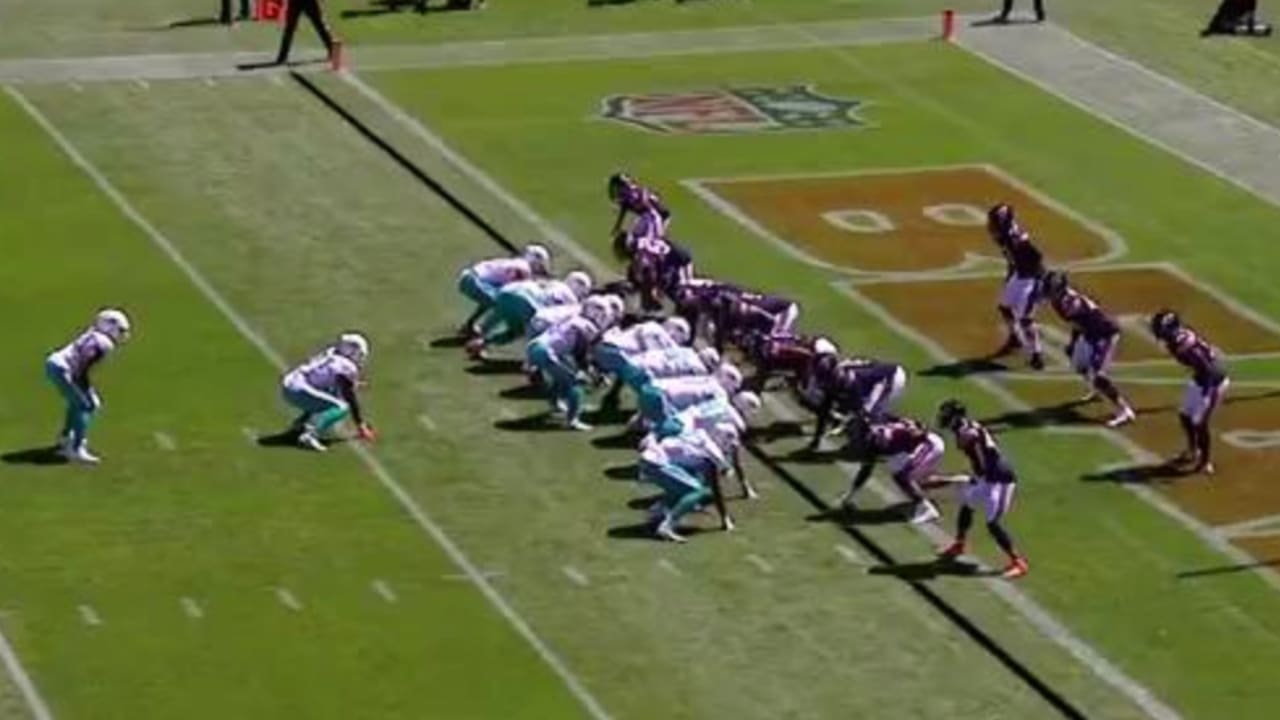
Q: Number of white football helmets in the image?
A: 11